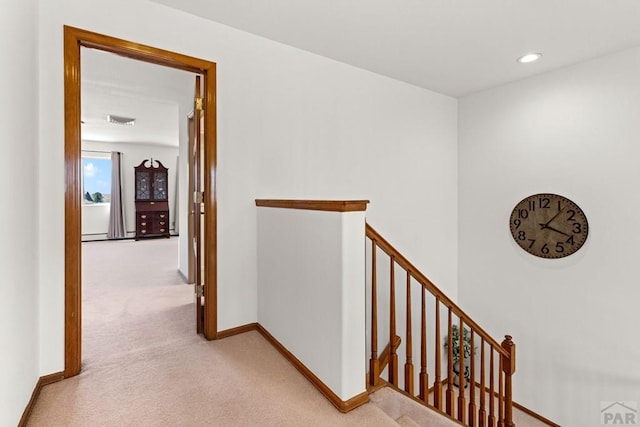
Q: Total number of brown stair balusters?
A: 11